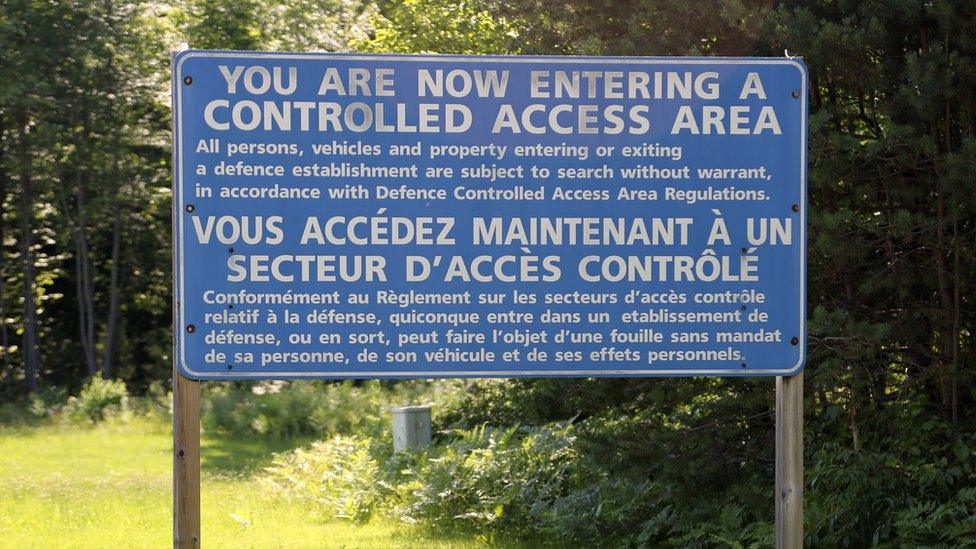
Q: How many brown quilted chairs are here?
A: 0